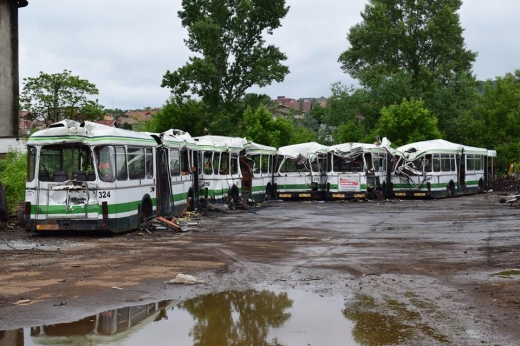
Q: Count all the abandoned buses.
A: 5